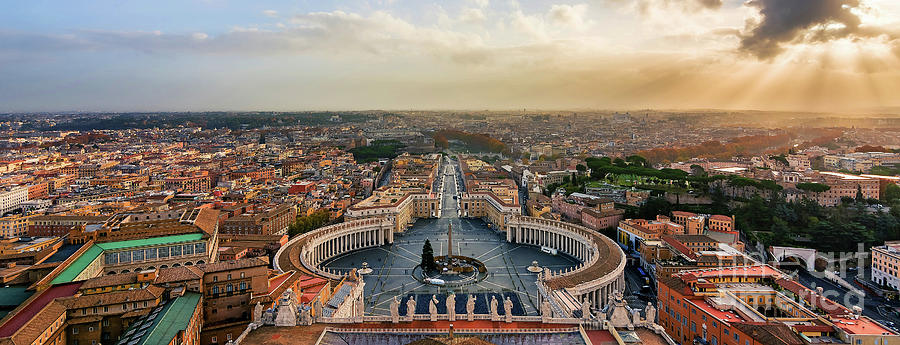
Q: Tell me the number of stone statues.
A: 13